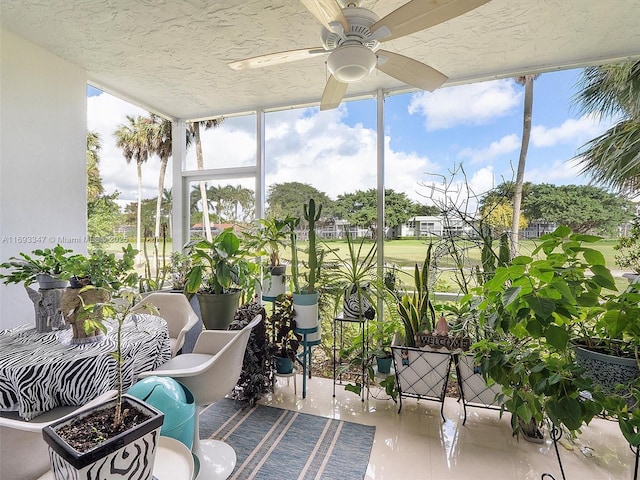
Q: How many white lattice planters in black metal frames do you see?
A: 2